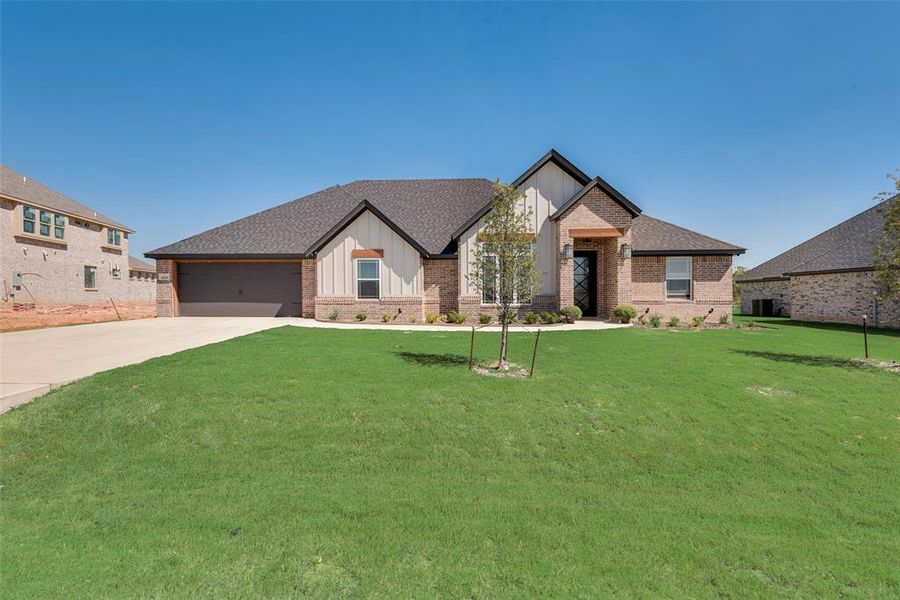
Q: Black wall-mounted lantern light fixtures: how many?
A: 2